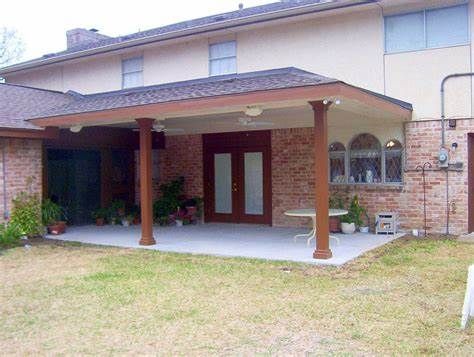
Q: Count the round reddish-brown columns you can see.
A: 2